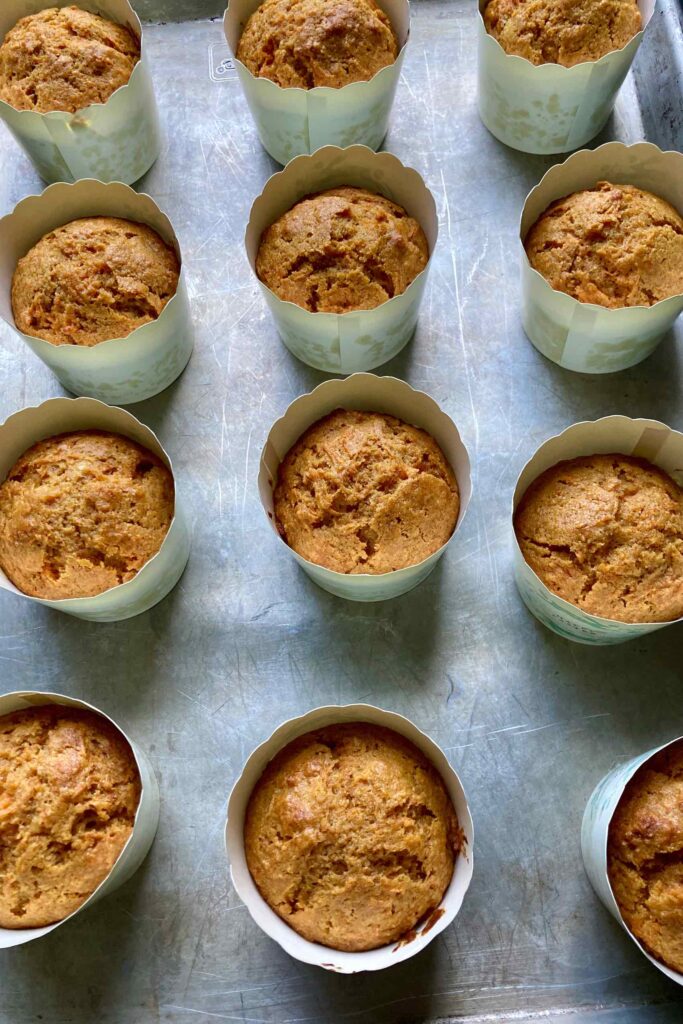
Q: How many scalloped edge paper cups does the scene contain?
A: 12